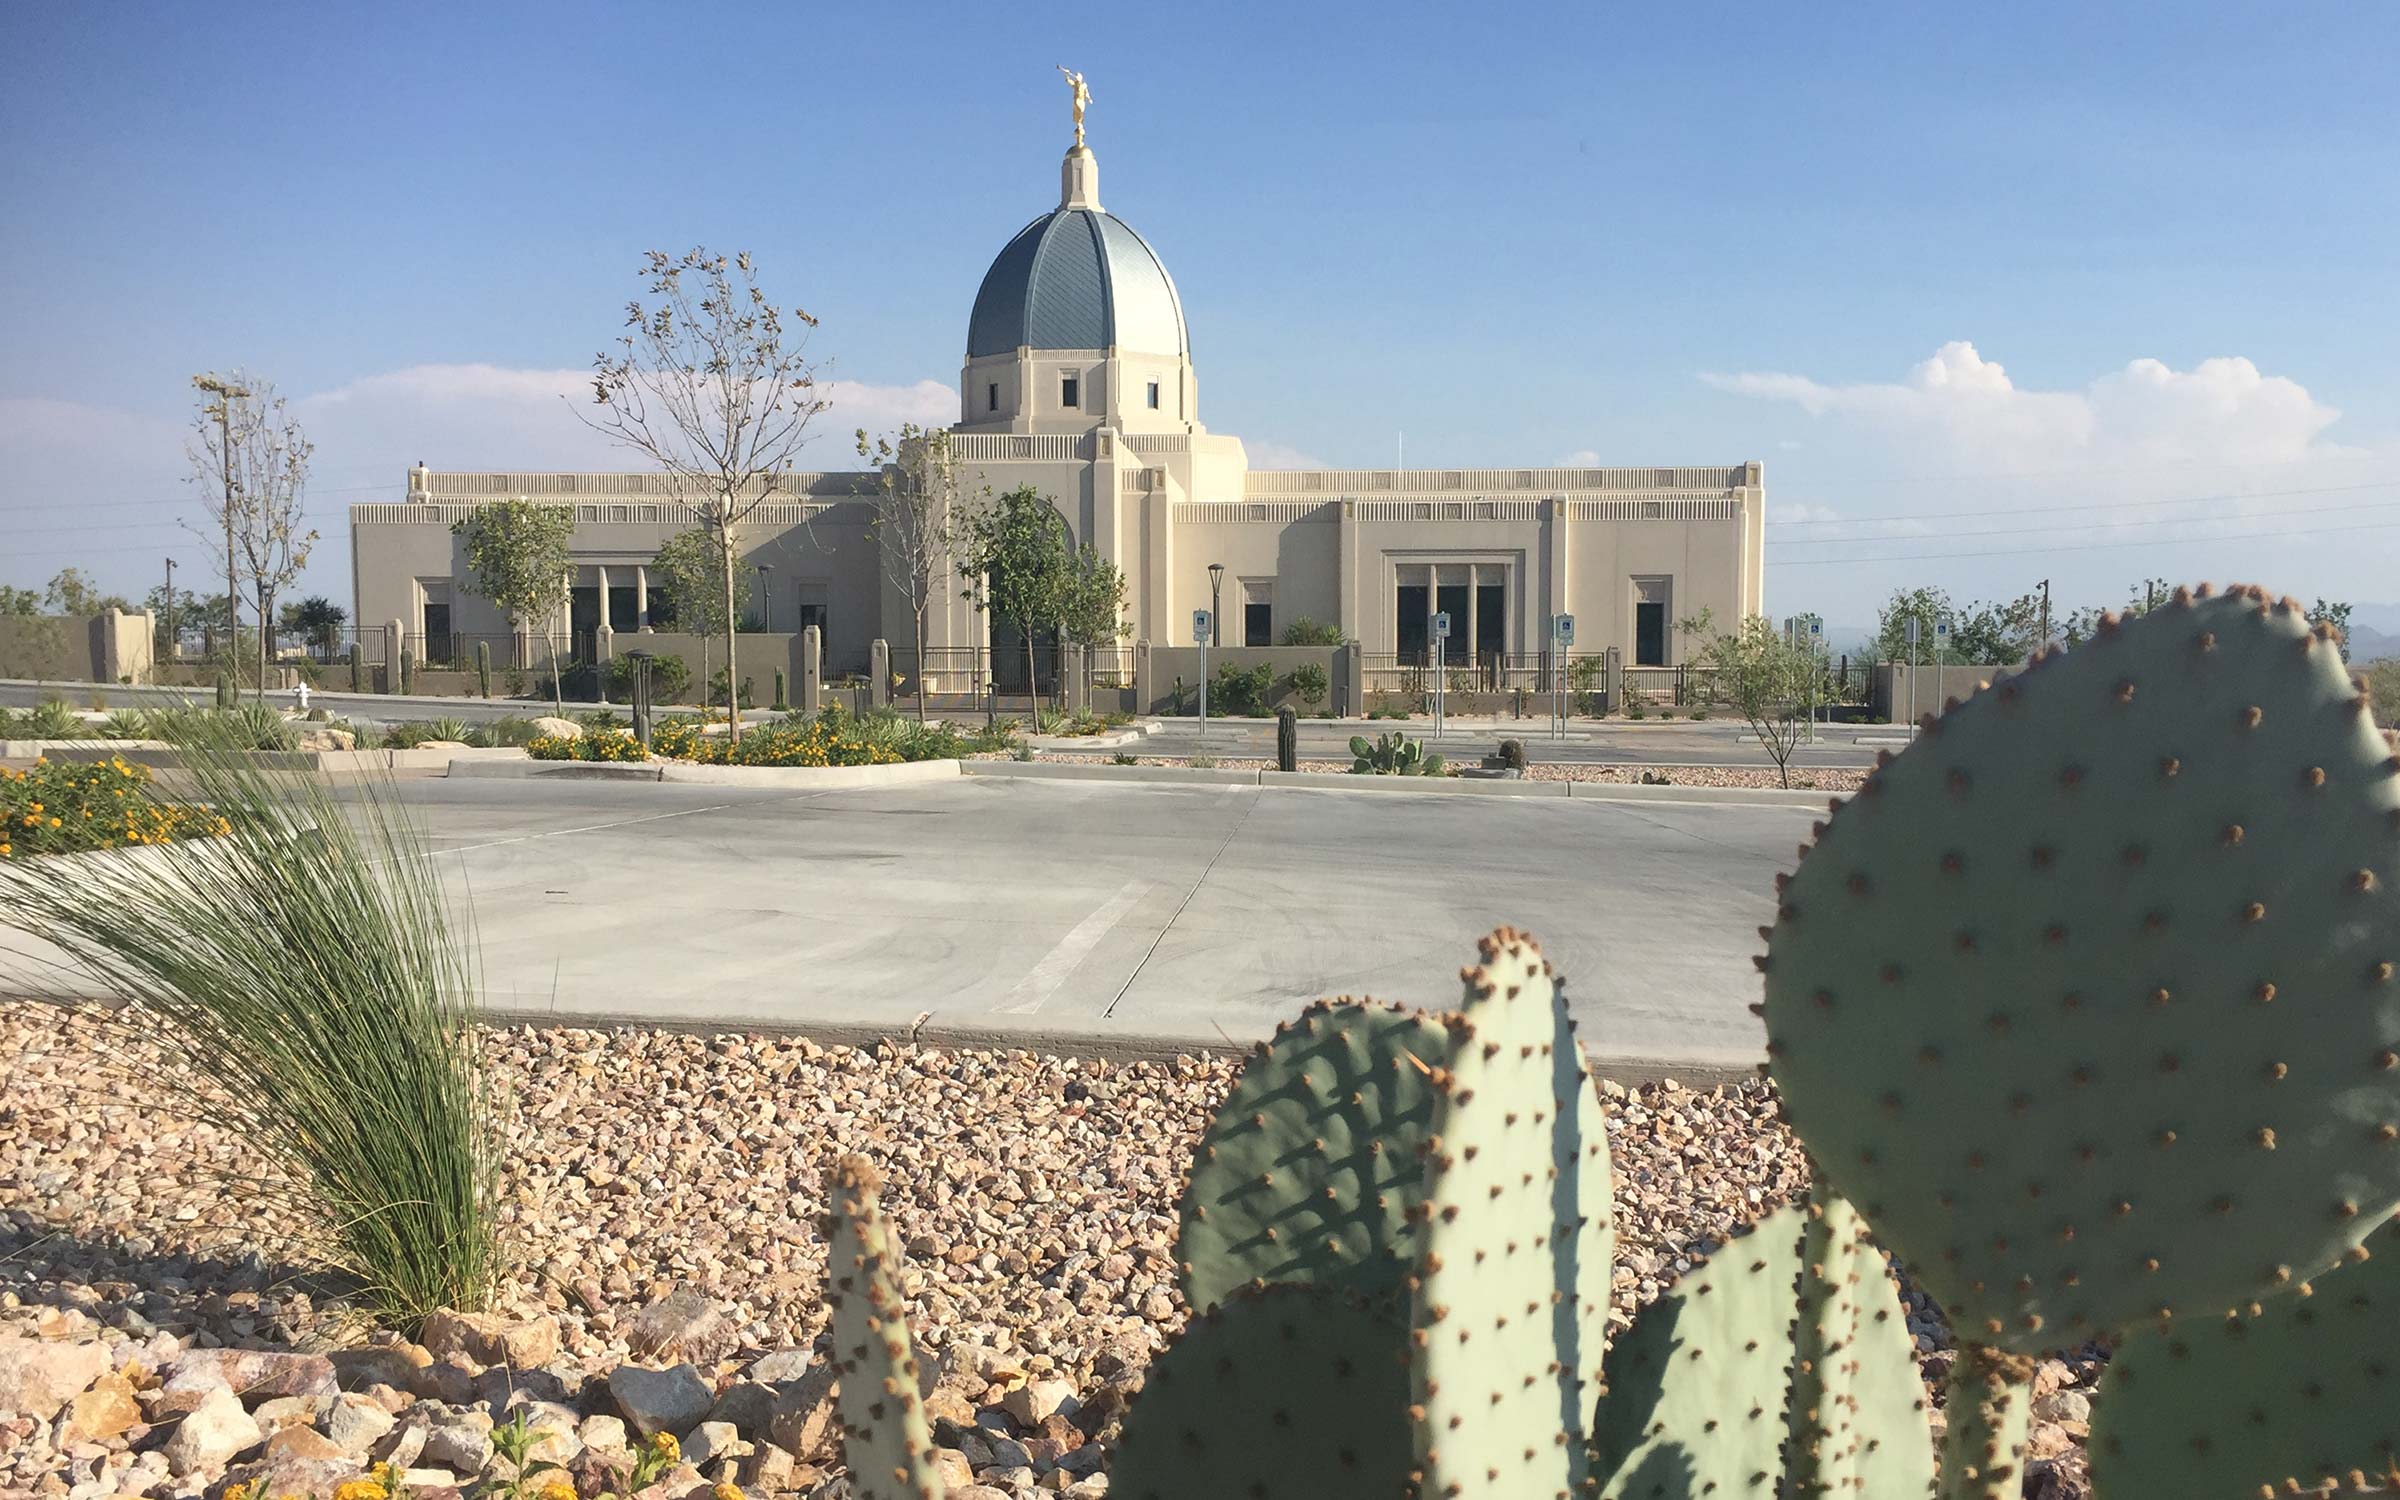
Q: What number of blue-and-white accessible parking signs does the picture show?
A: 5